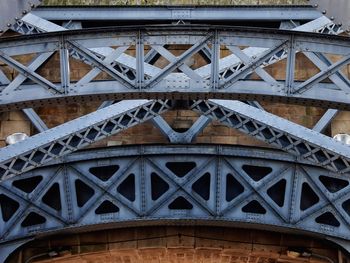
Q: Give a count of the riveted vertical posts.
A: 8